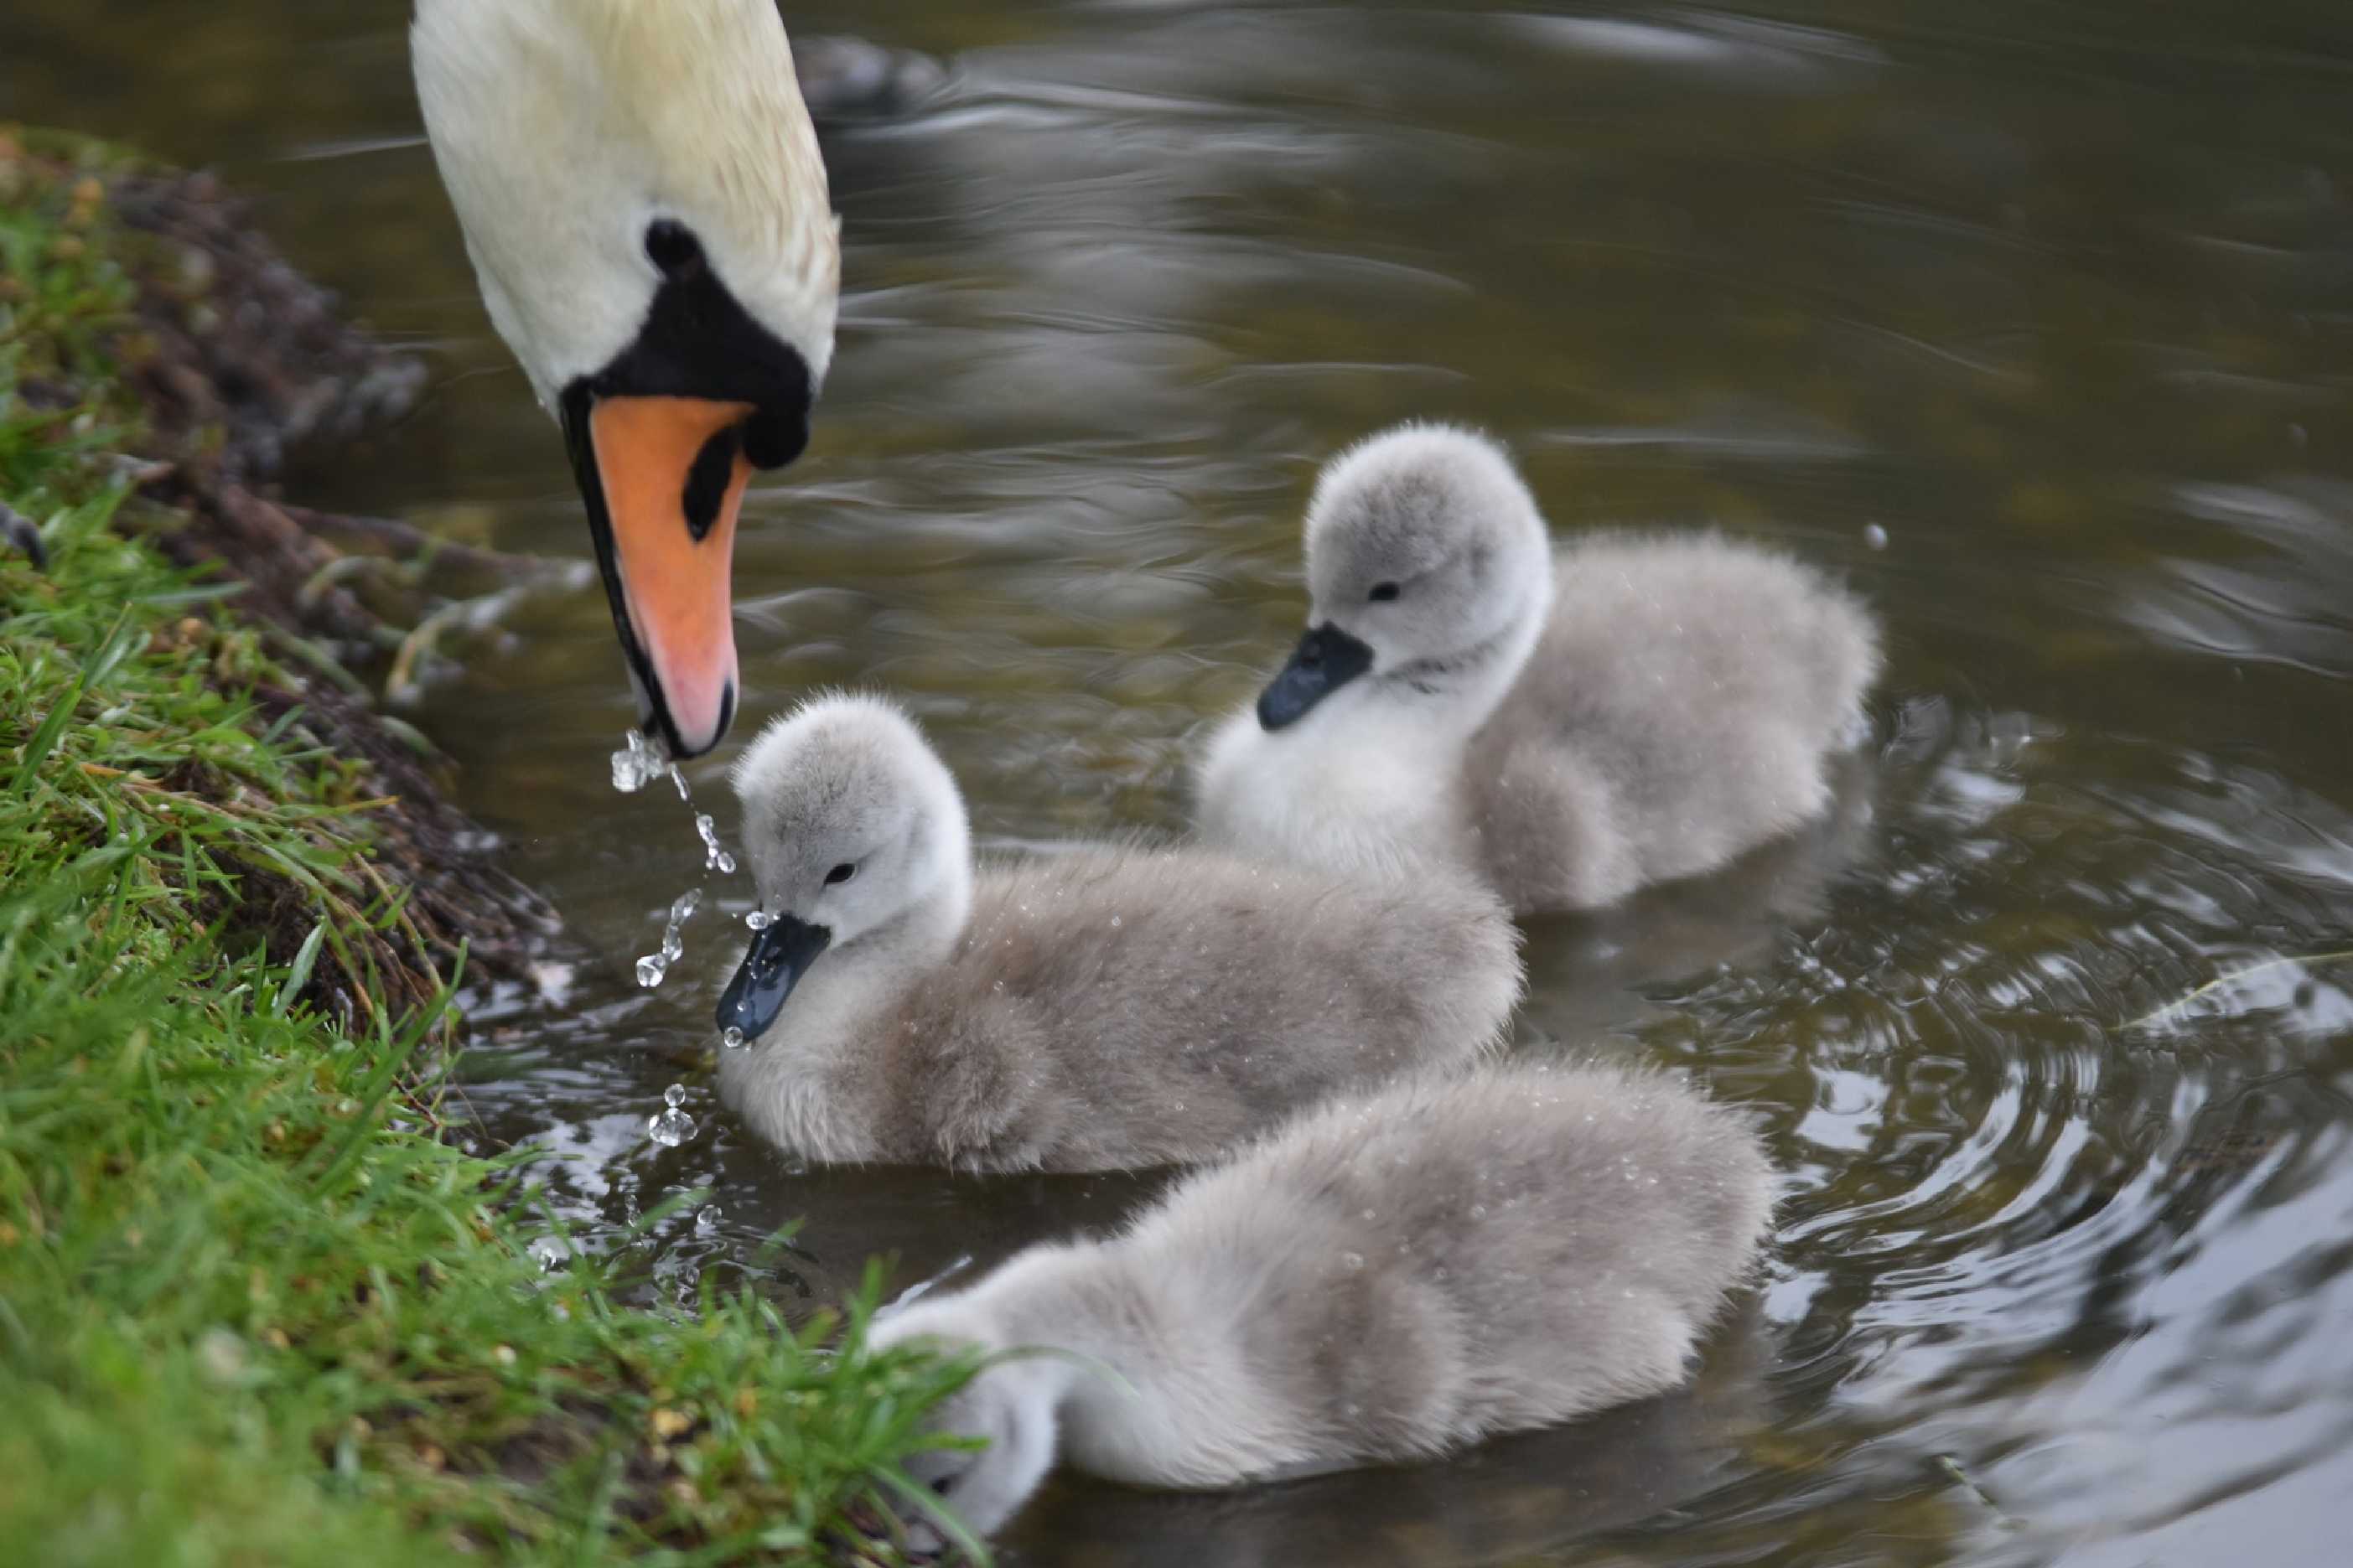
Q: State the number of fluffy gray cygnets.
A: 3